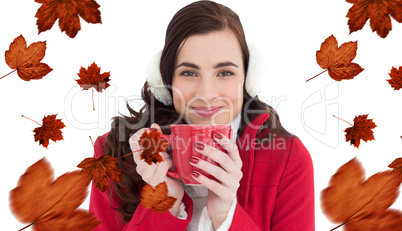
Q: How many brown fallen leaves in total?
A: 14